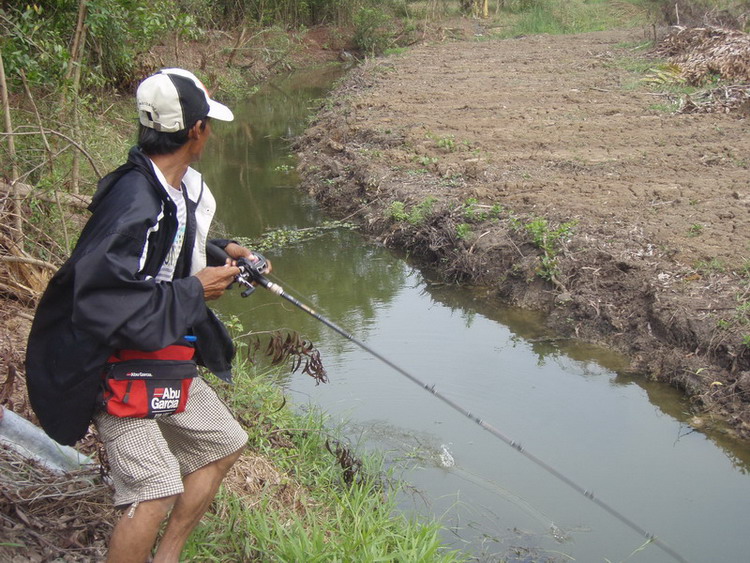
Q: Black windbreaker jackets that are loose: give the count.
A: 1